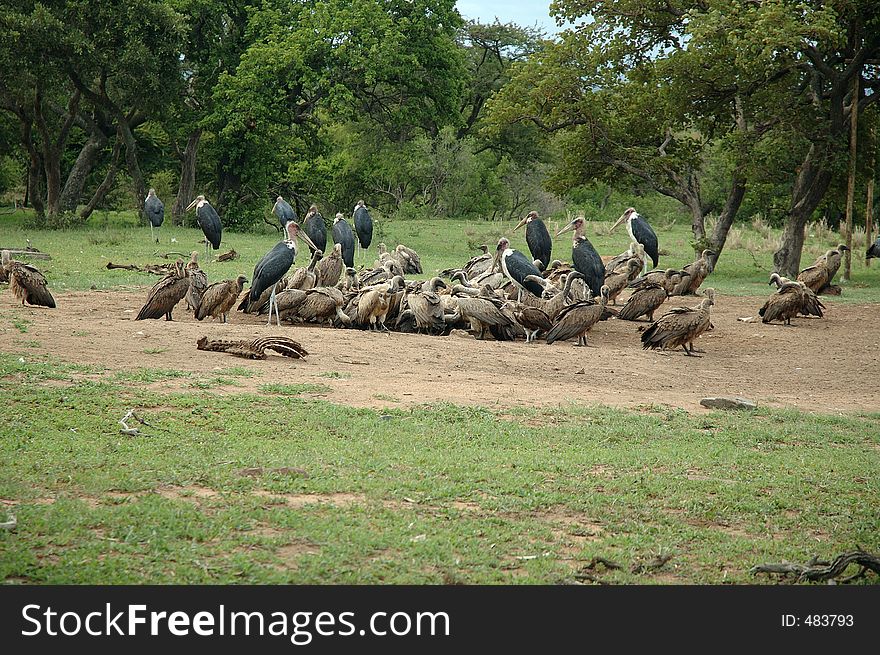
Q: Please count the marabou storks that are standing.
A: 11